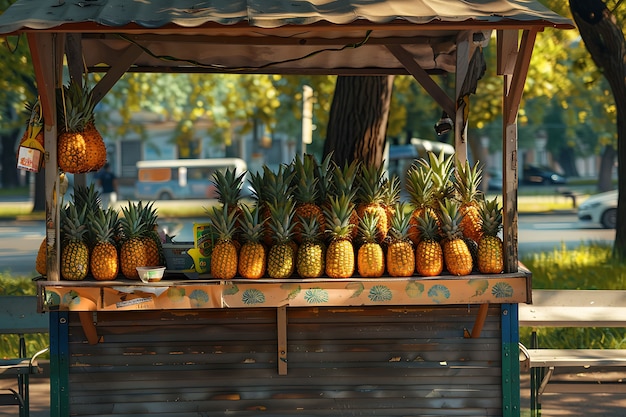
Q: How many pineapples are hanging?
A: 3